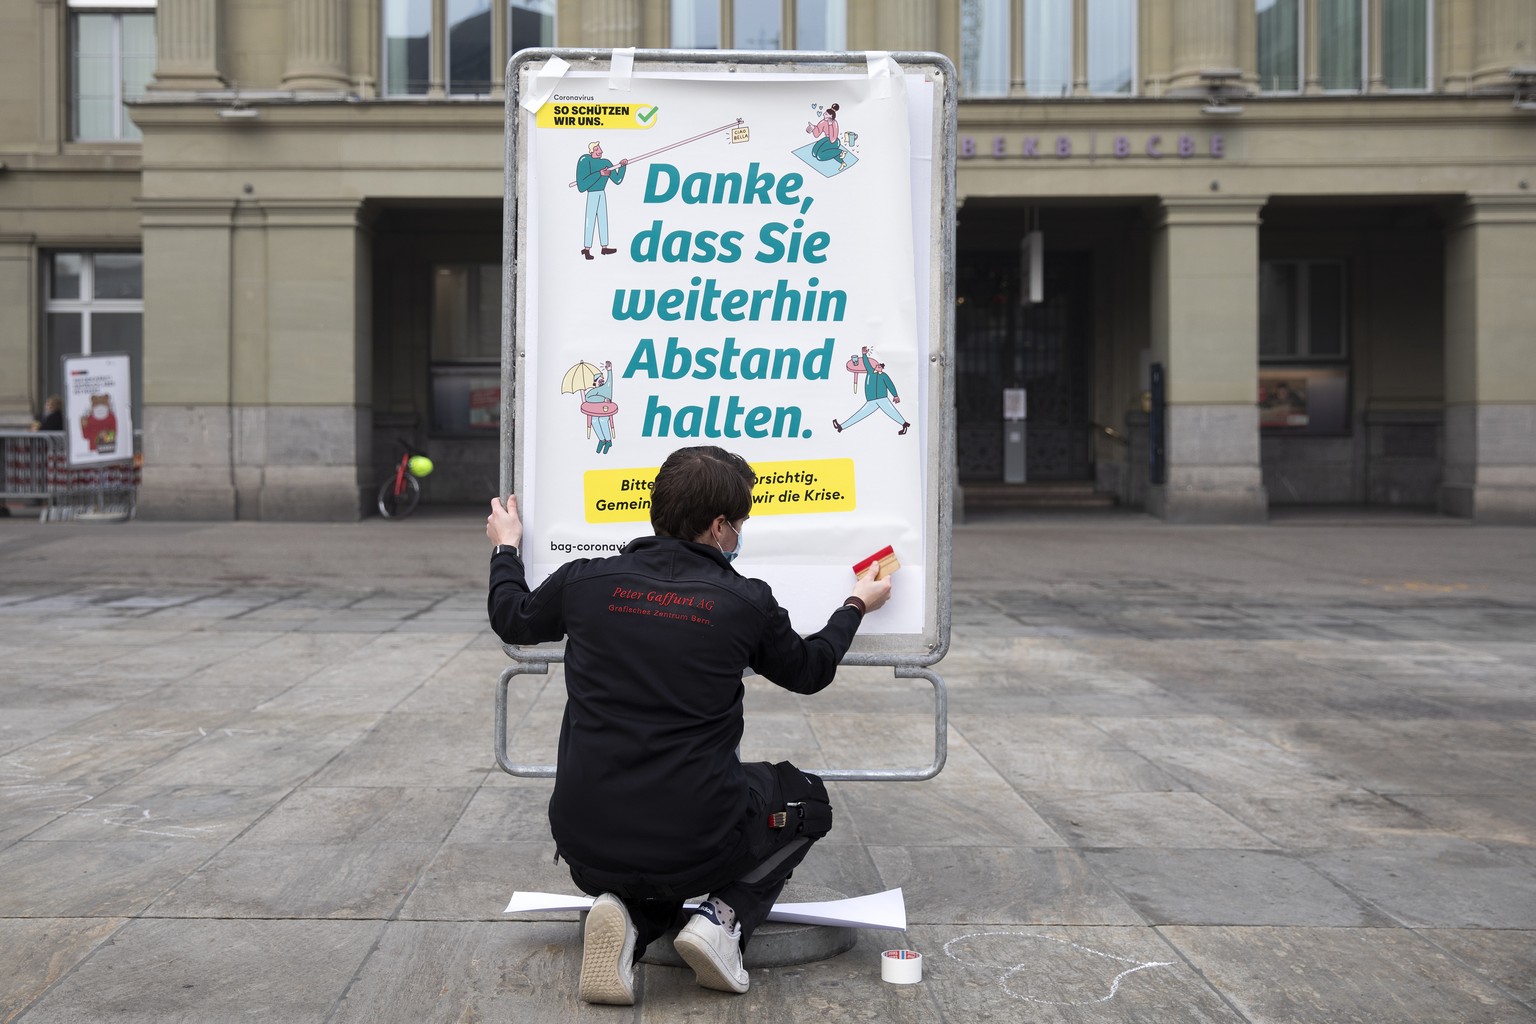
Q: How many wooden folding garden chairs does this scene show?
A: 0